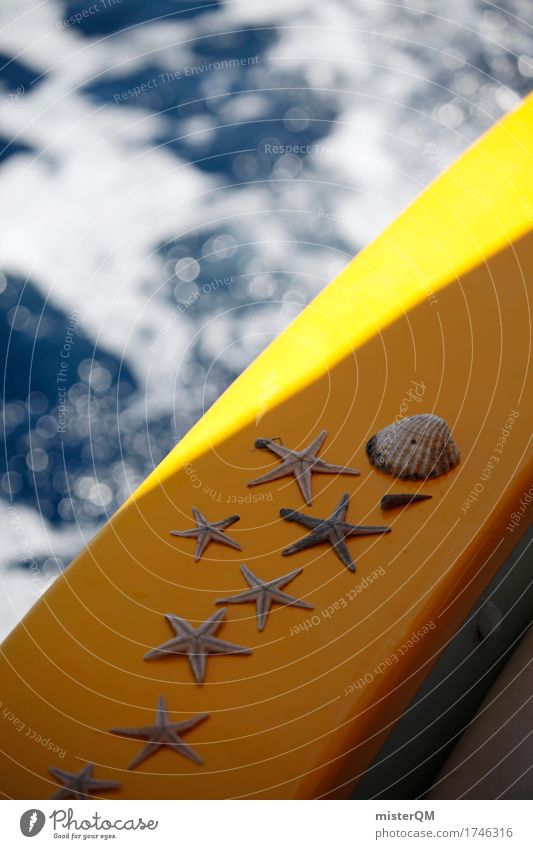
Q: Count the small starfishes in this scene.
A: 7